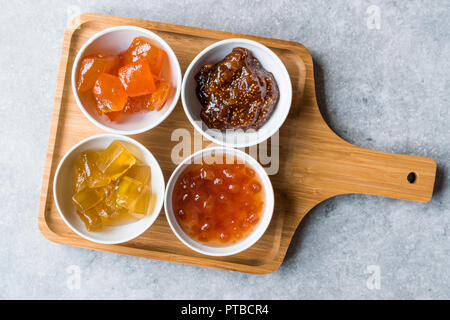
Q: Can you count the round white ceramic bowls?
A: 4